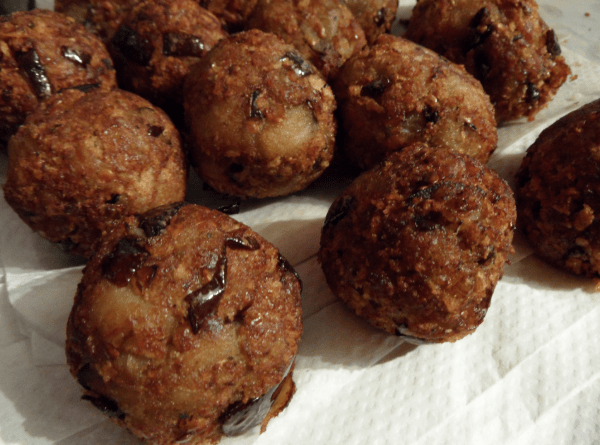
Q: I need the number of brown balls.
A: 13